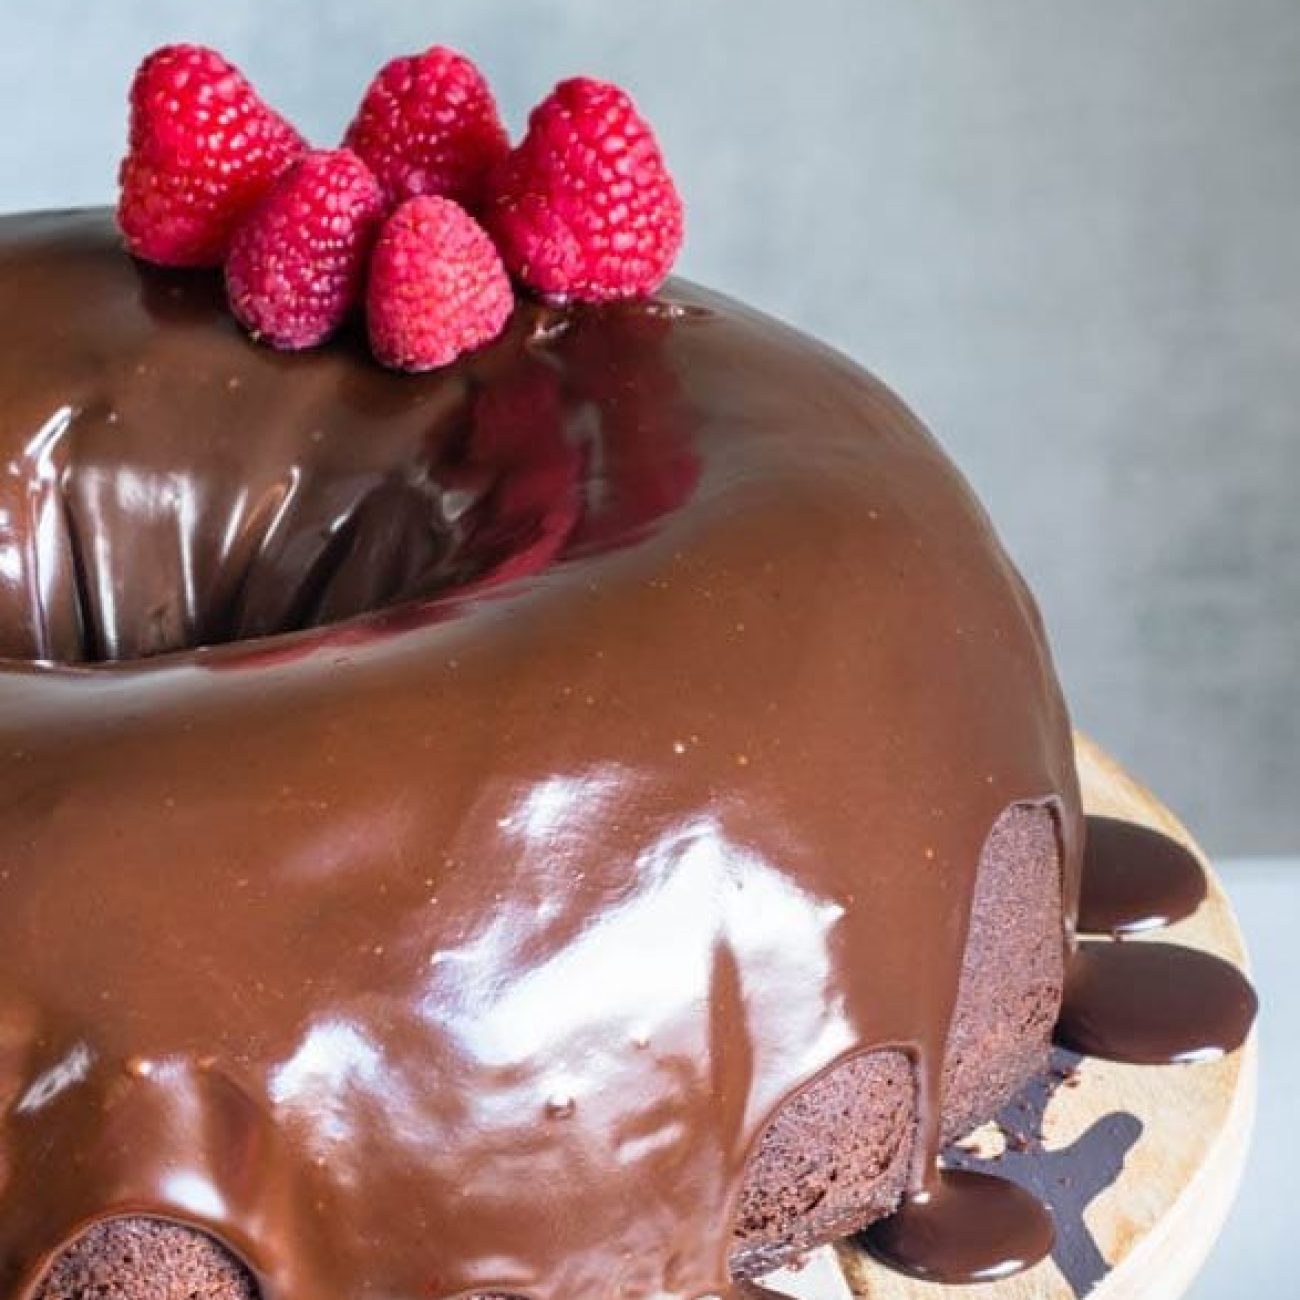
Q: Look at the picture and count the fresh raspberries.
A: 5